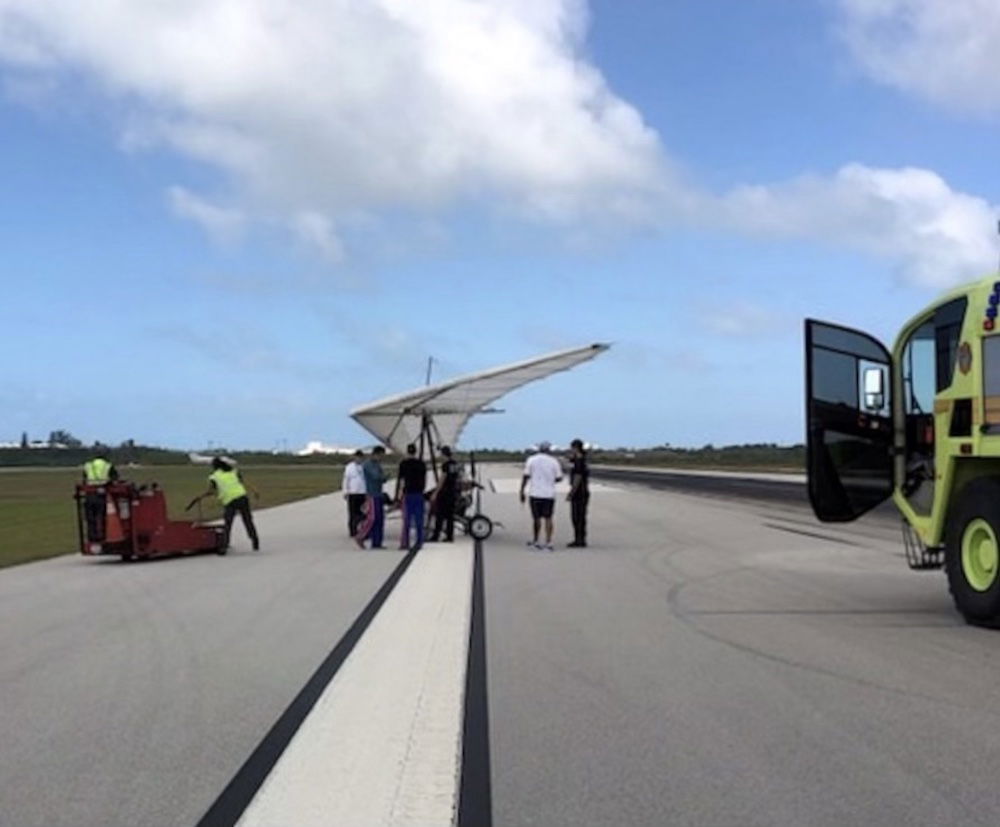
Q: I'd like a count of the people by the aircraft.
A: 6